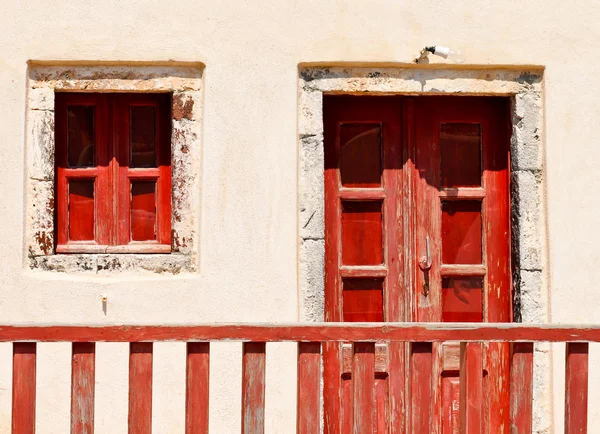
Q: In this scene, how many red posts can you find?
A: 11